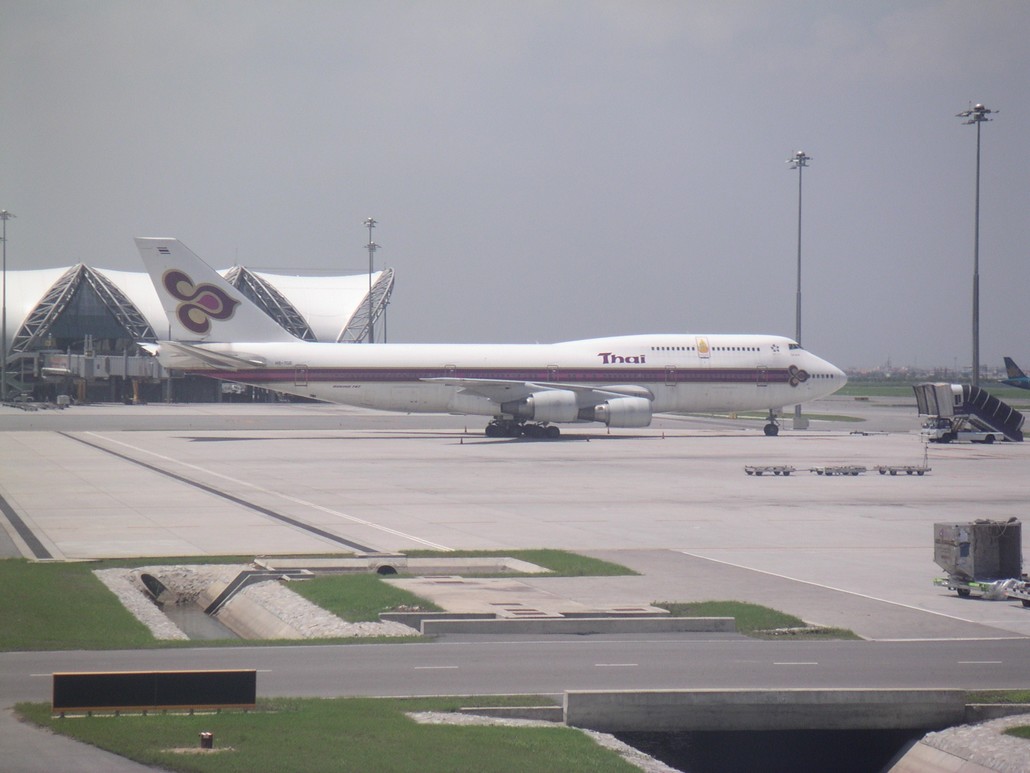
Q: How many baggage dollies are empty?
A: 3